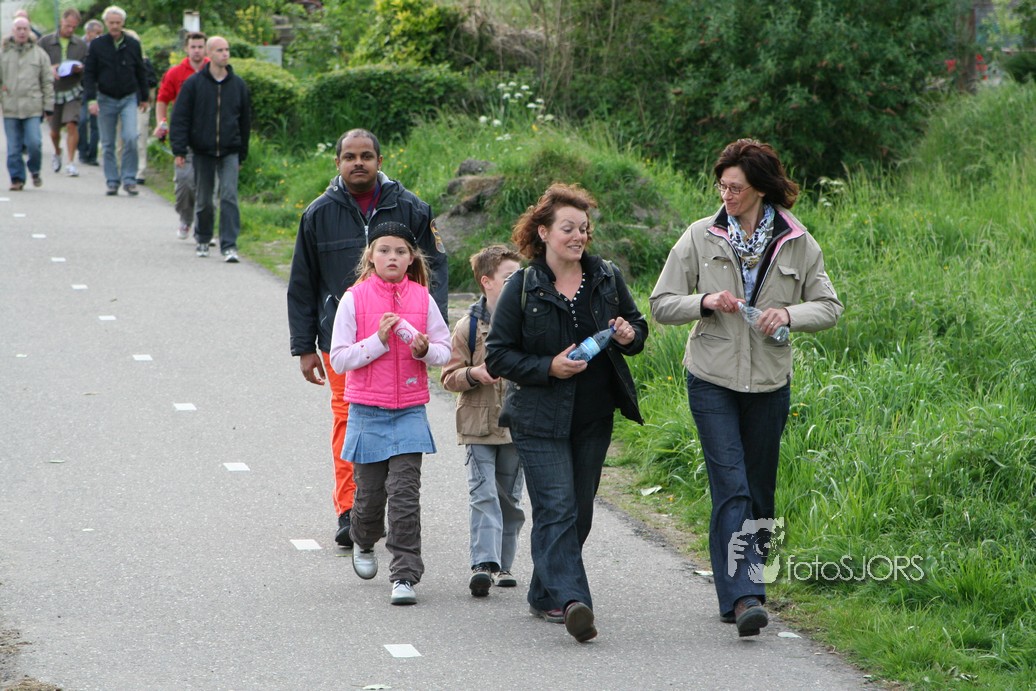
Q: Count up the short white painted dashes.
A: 11